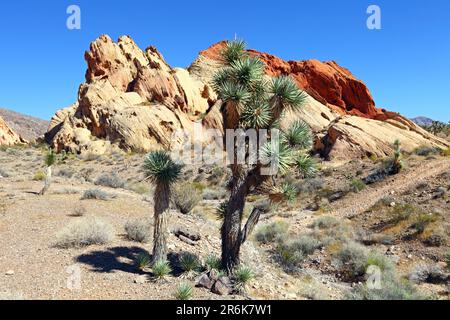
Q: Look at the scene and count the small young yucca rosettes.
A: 6